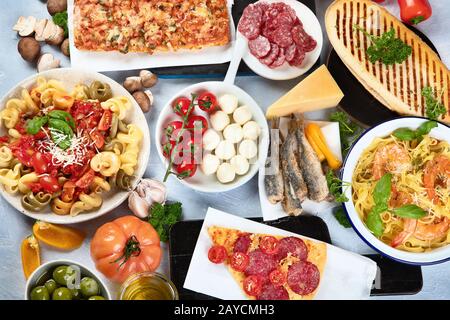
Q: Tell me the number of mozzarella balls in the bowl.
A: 11